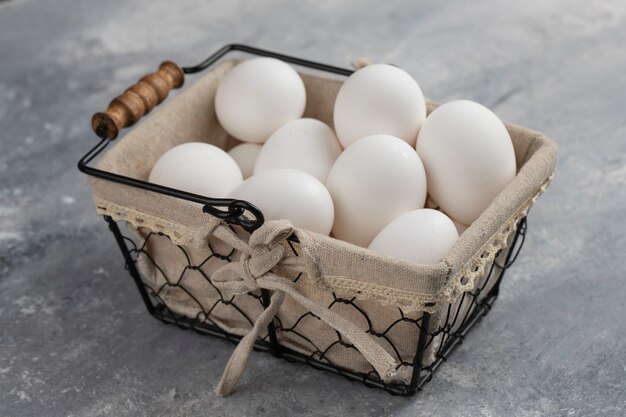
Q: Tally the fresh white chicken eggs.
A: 9